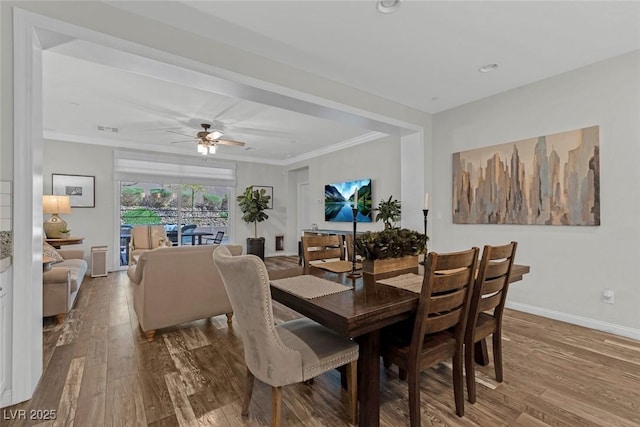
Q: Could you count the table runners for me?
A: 0